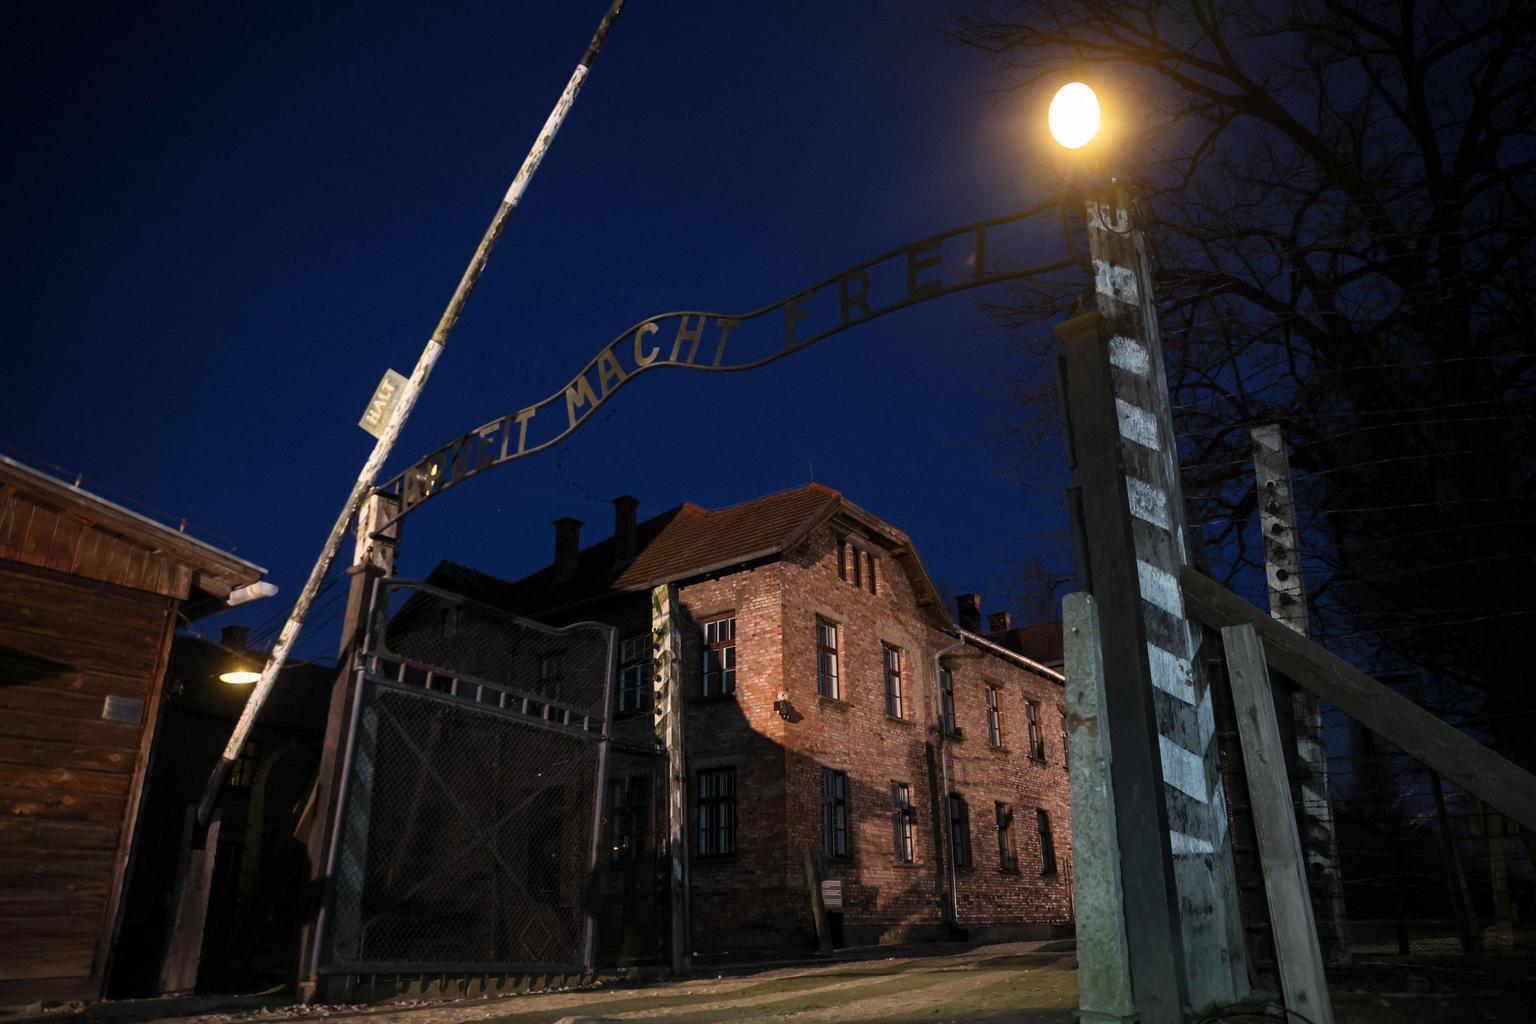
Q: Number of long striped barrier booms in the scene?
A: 1